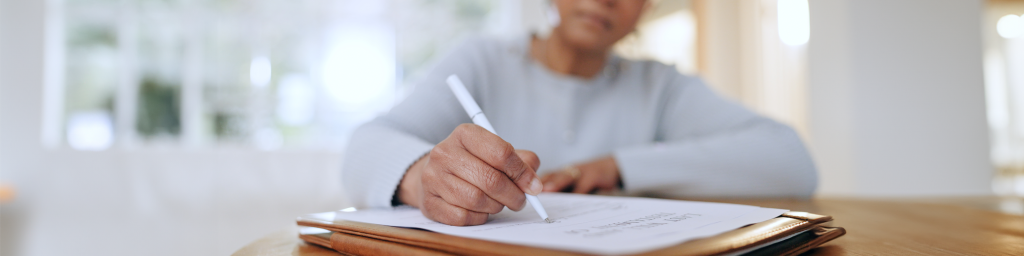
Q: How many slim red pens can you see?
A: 0